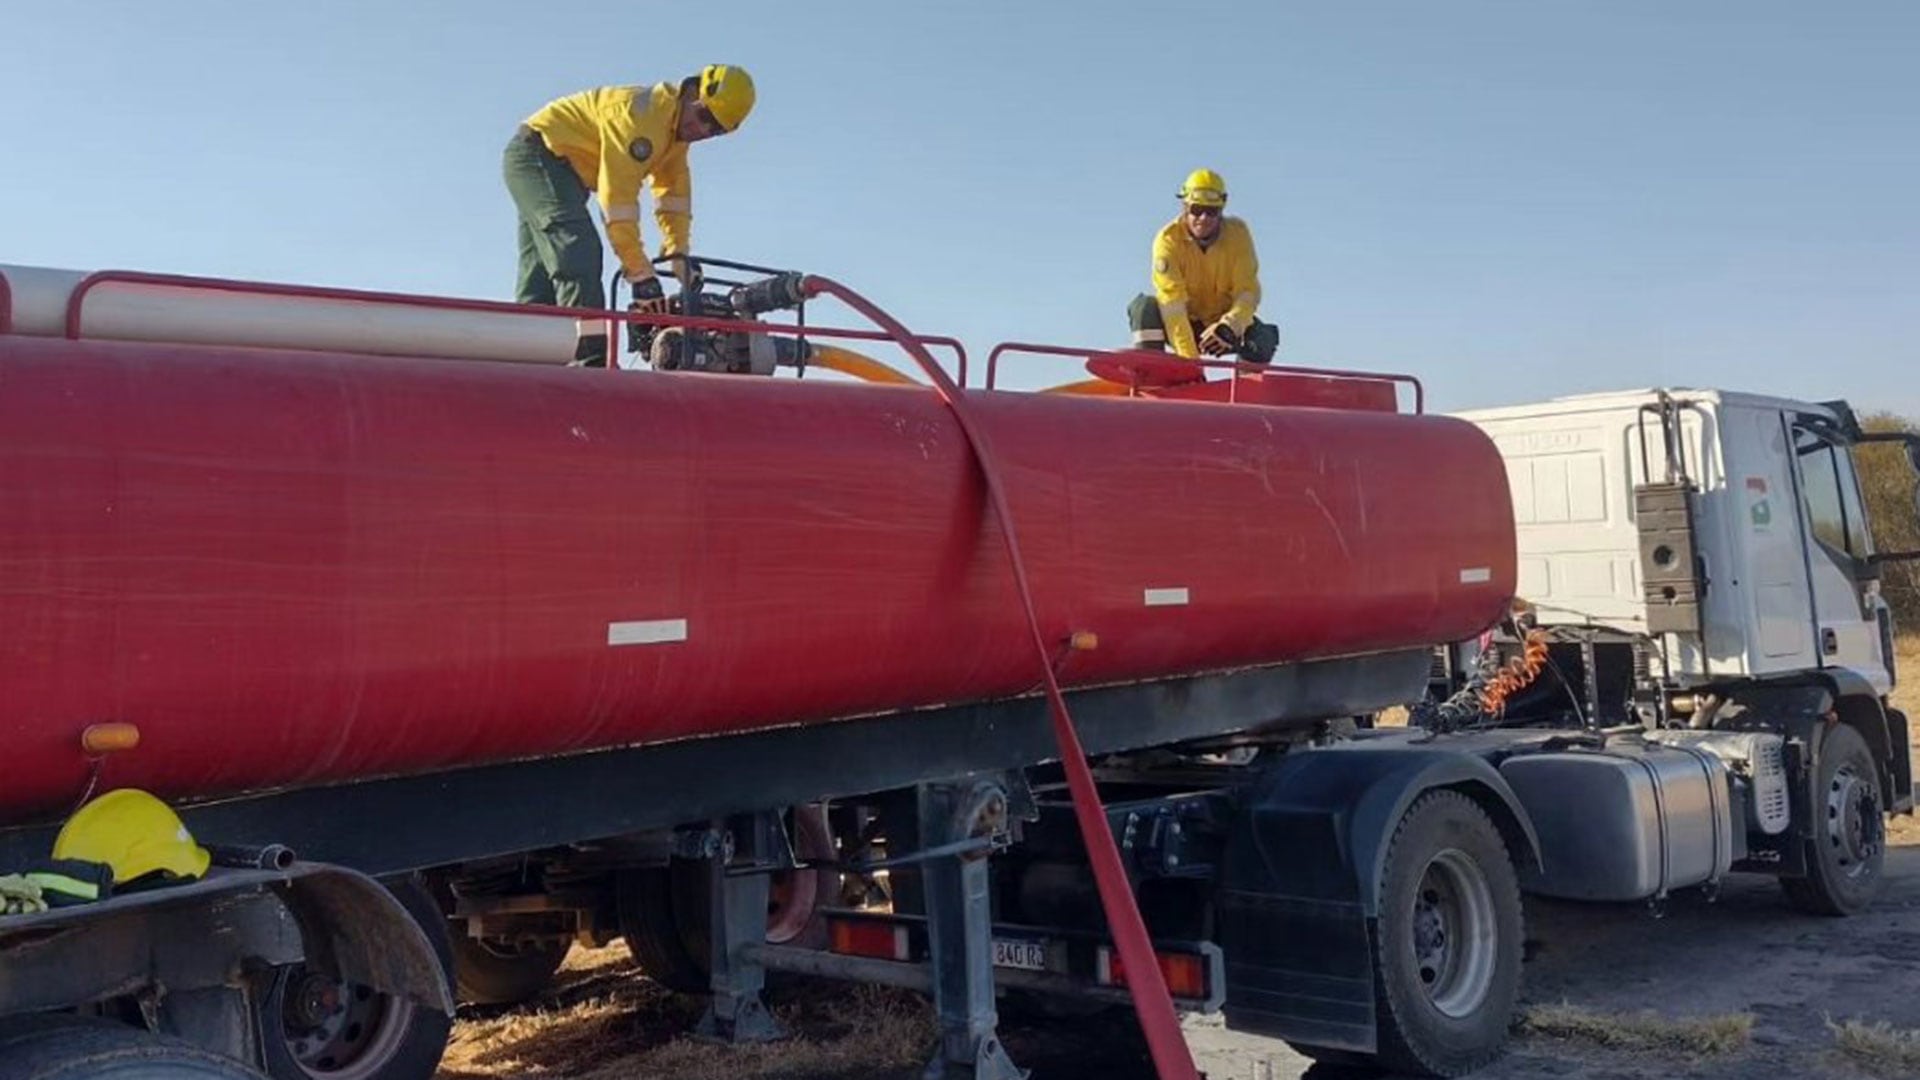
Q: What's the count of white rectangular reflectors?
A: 3